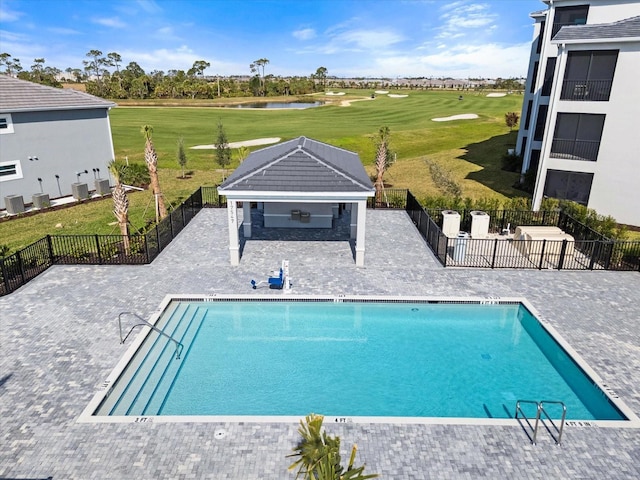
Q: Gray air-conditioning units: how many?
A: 4